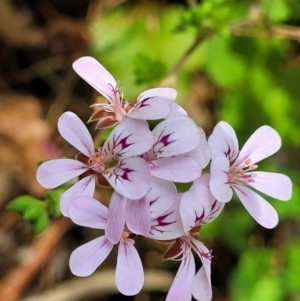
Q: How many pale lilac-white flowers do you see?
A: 6